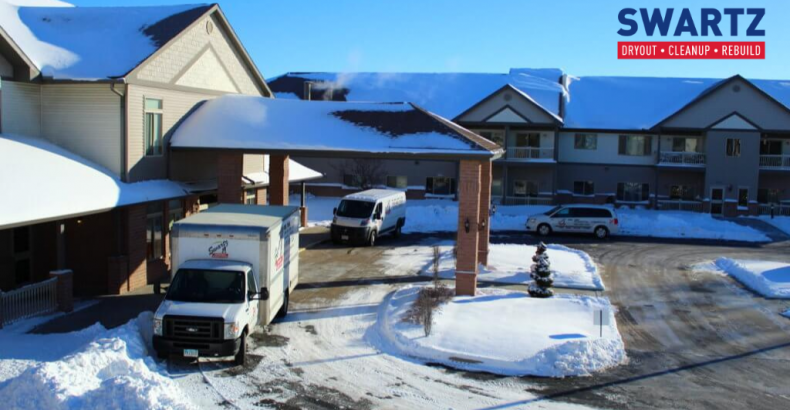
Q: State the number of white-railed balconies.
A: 3